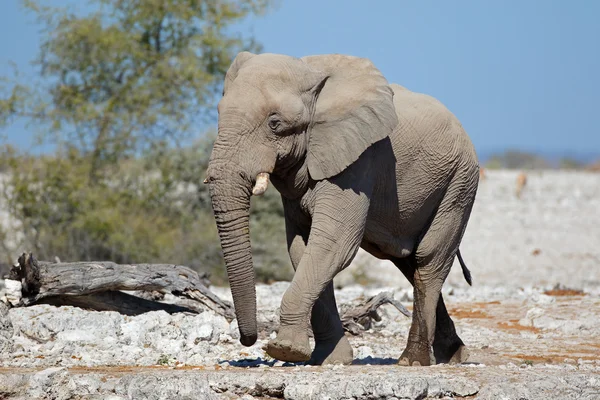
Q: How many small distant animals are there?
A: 2